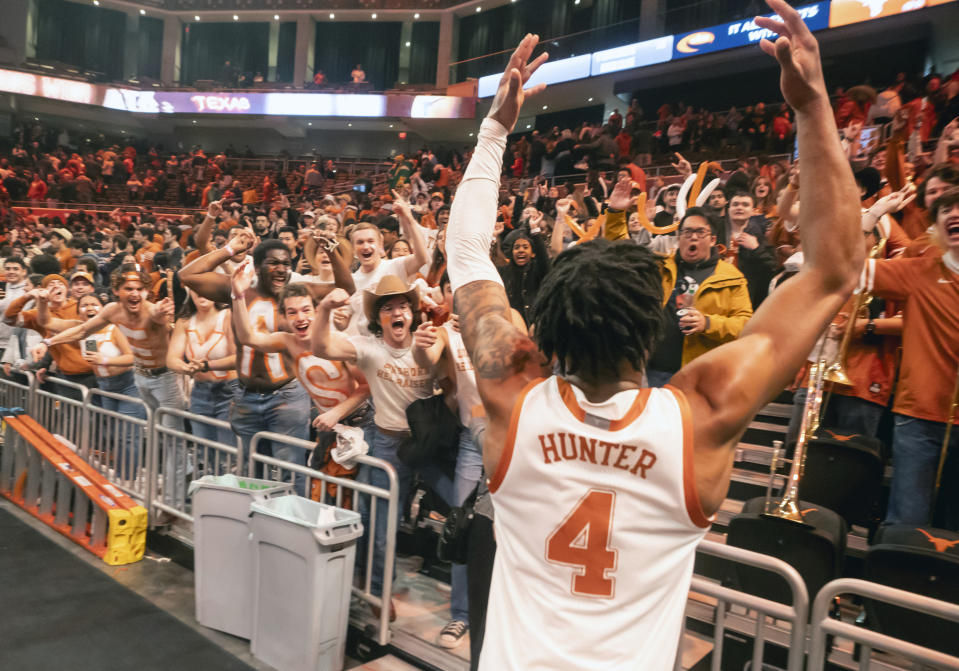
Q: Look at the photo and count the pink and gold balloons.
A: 0